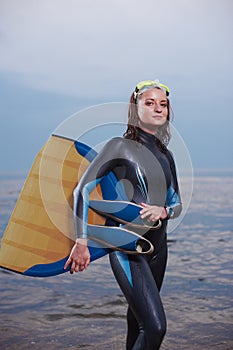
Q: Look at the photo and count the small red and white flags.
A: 0